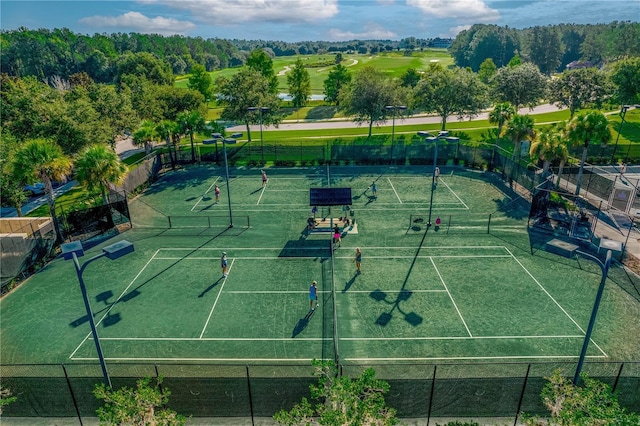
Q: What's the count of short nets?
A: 2